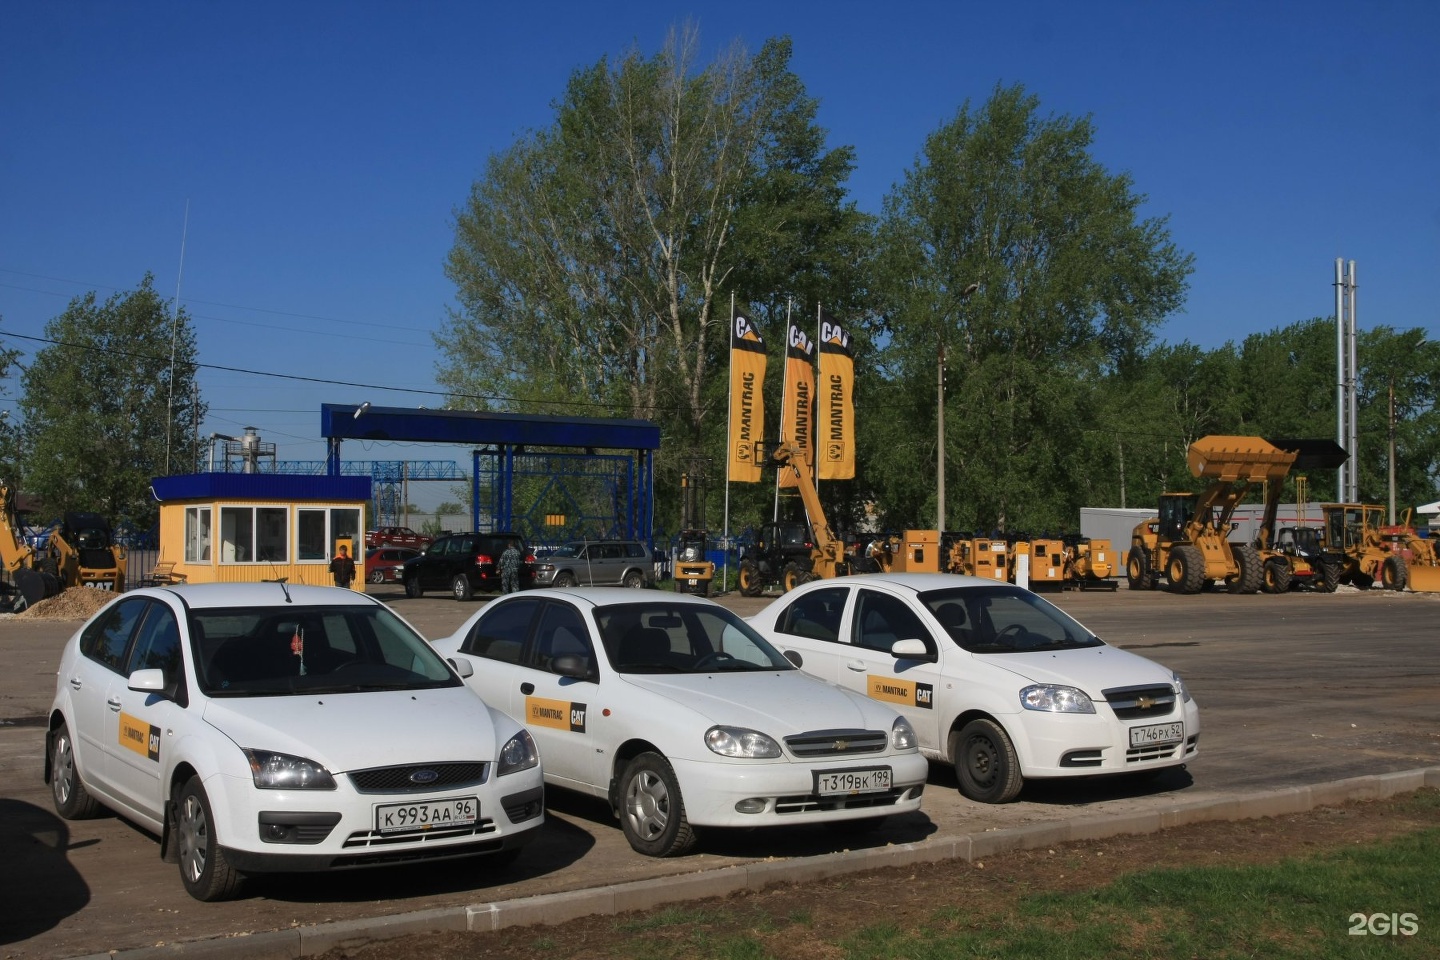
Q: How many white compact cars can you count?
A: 3